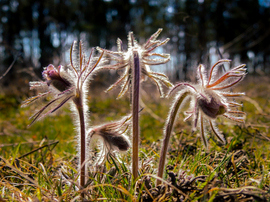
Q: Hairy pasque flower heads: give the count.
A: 4